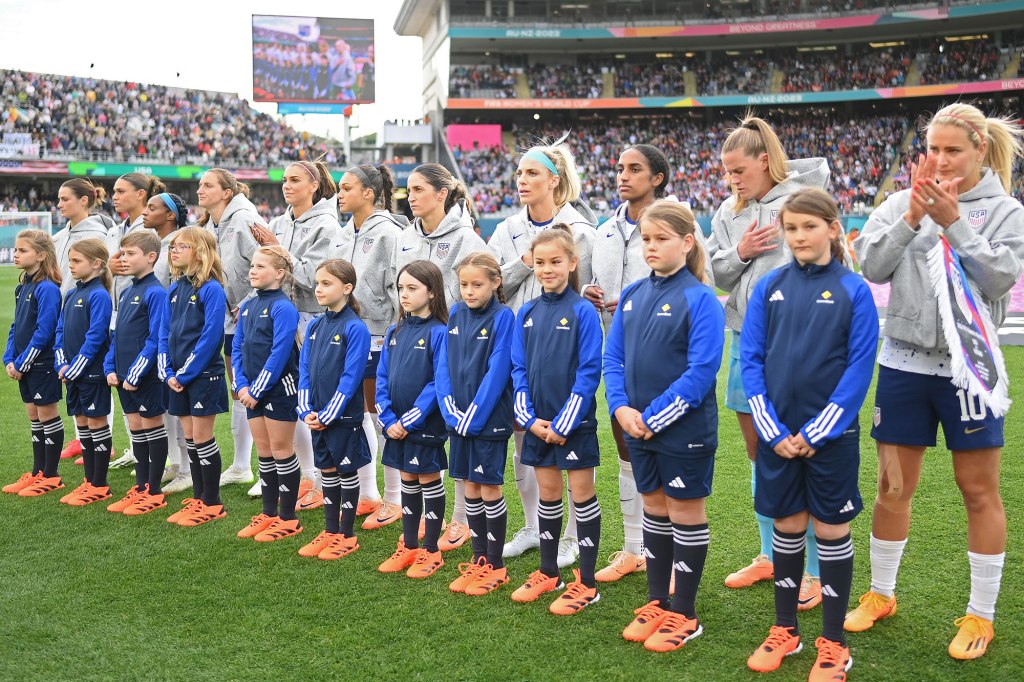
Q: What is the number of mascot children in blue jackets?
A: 11